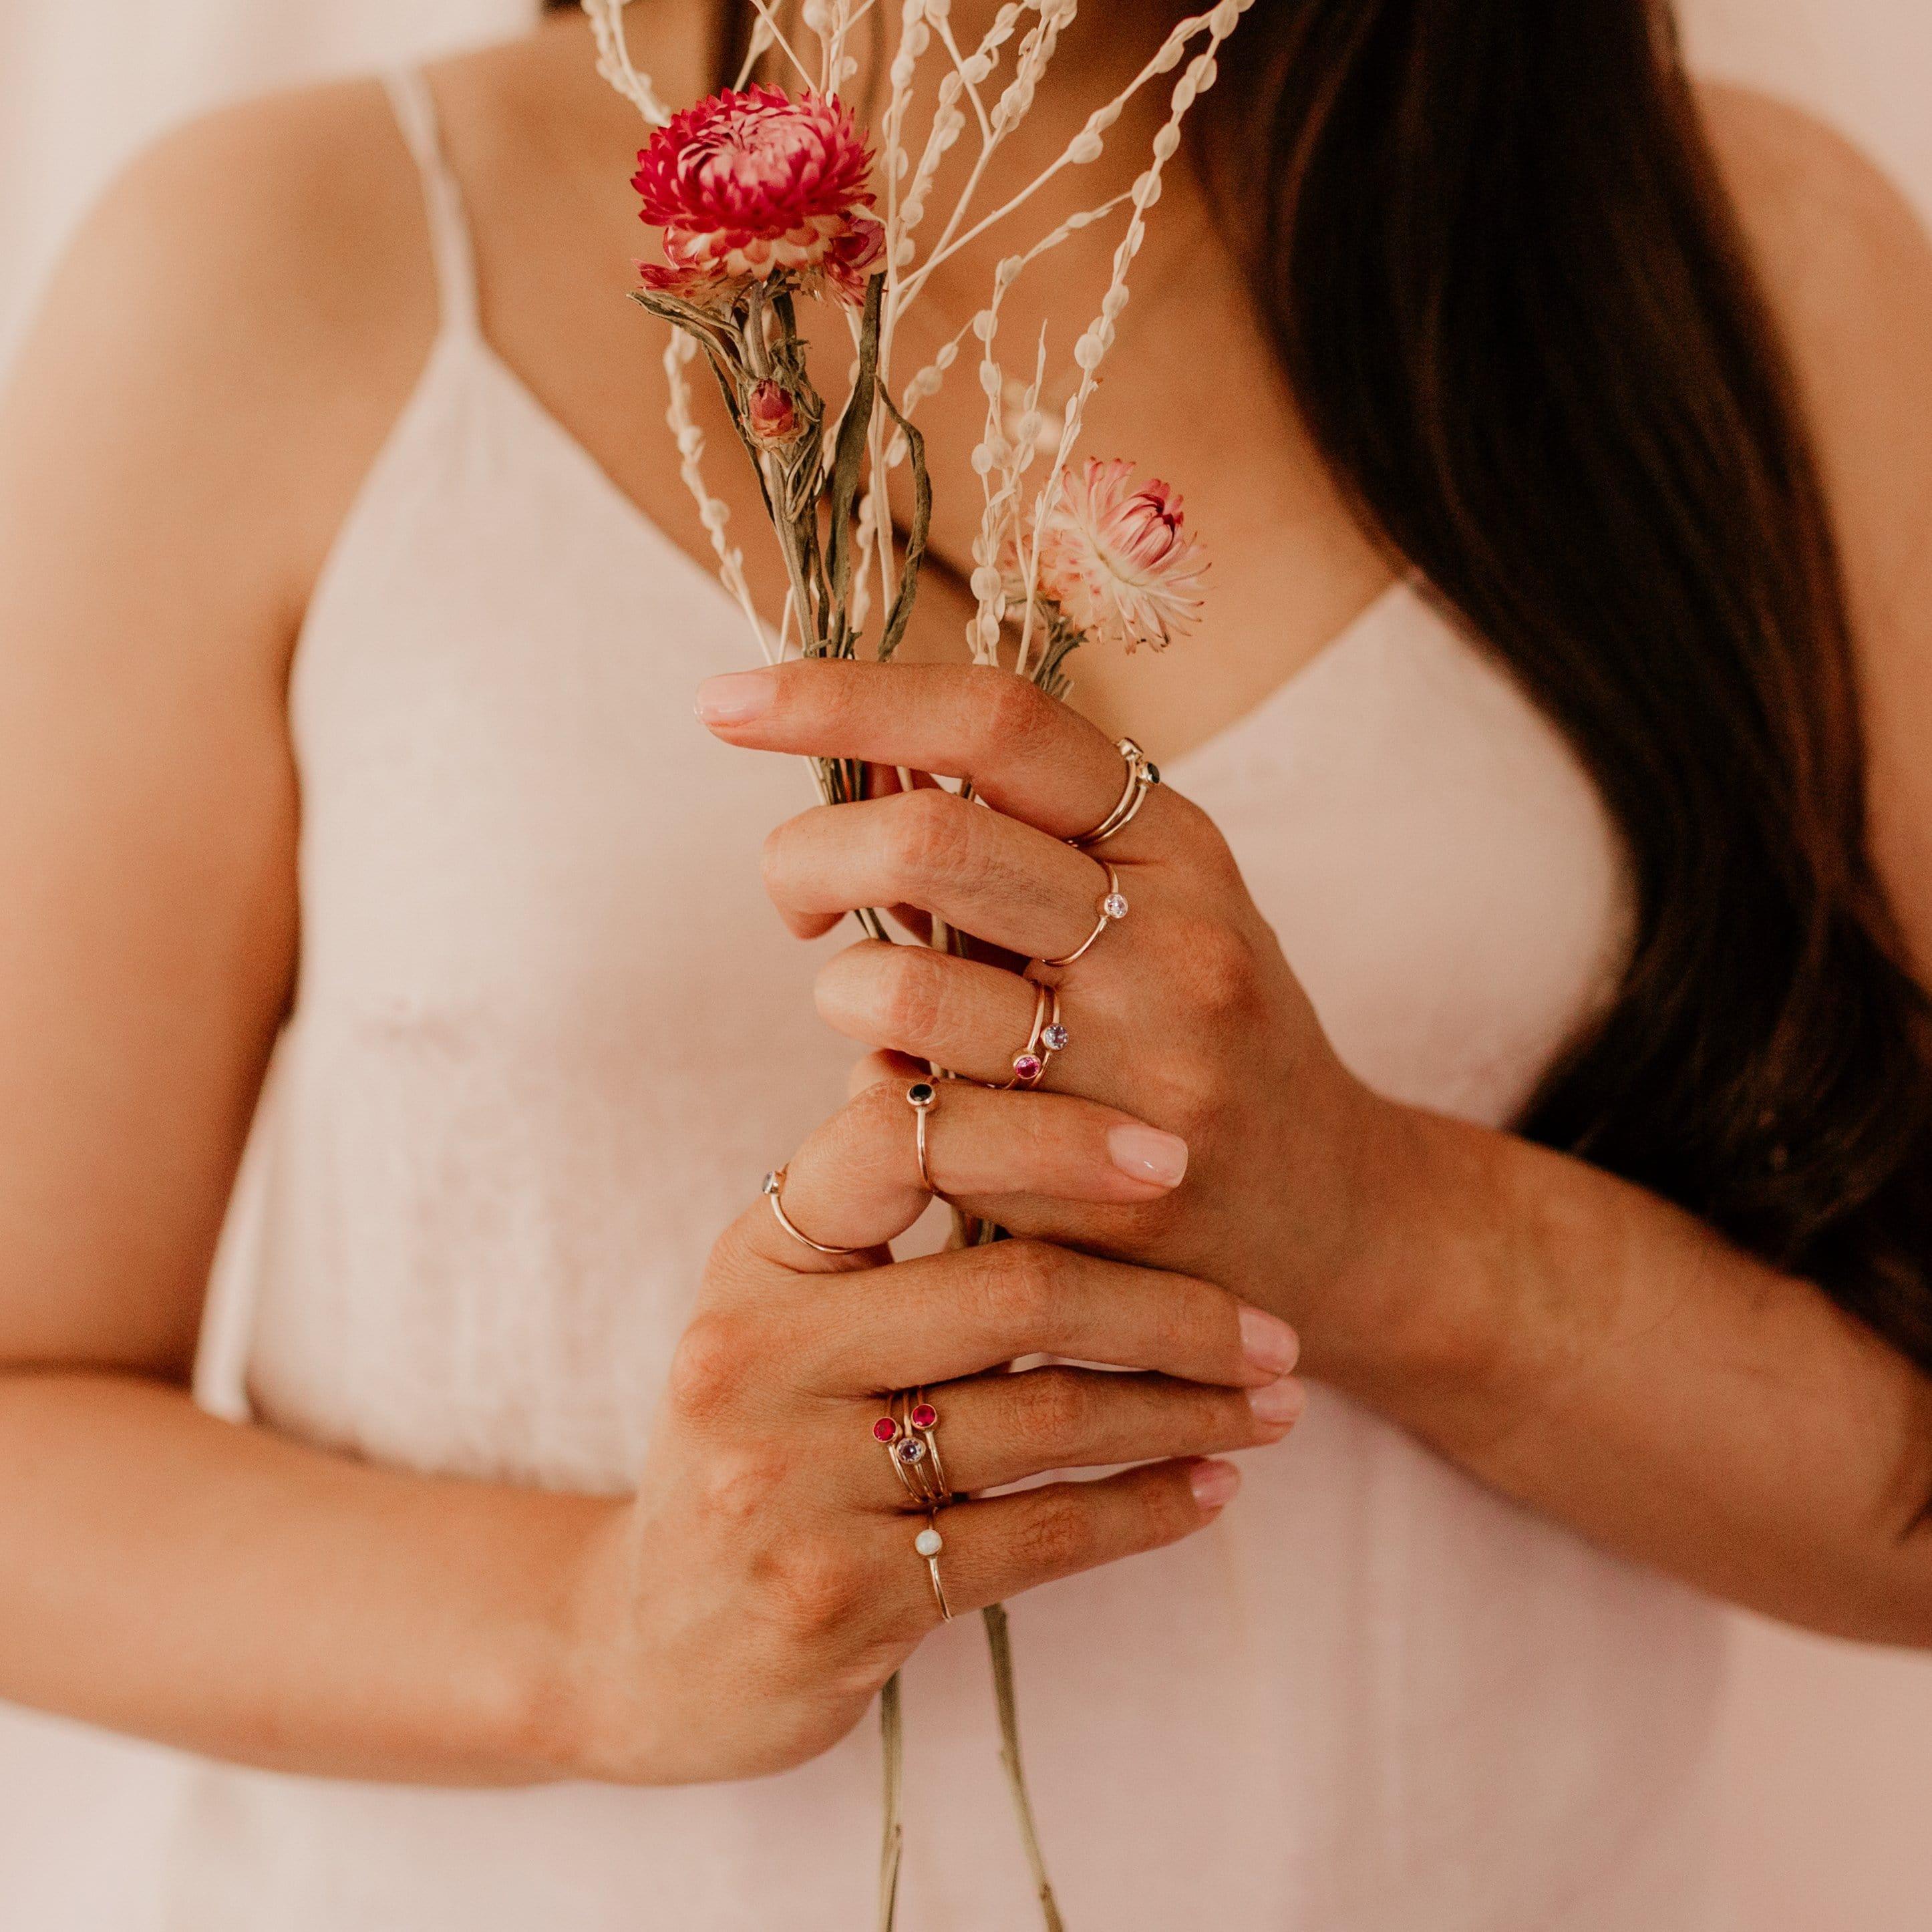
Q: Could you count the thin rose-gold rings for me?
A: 11